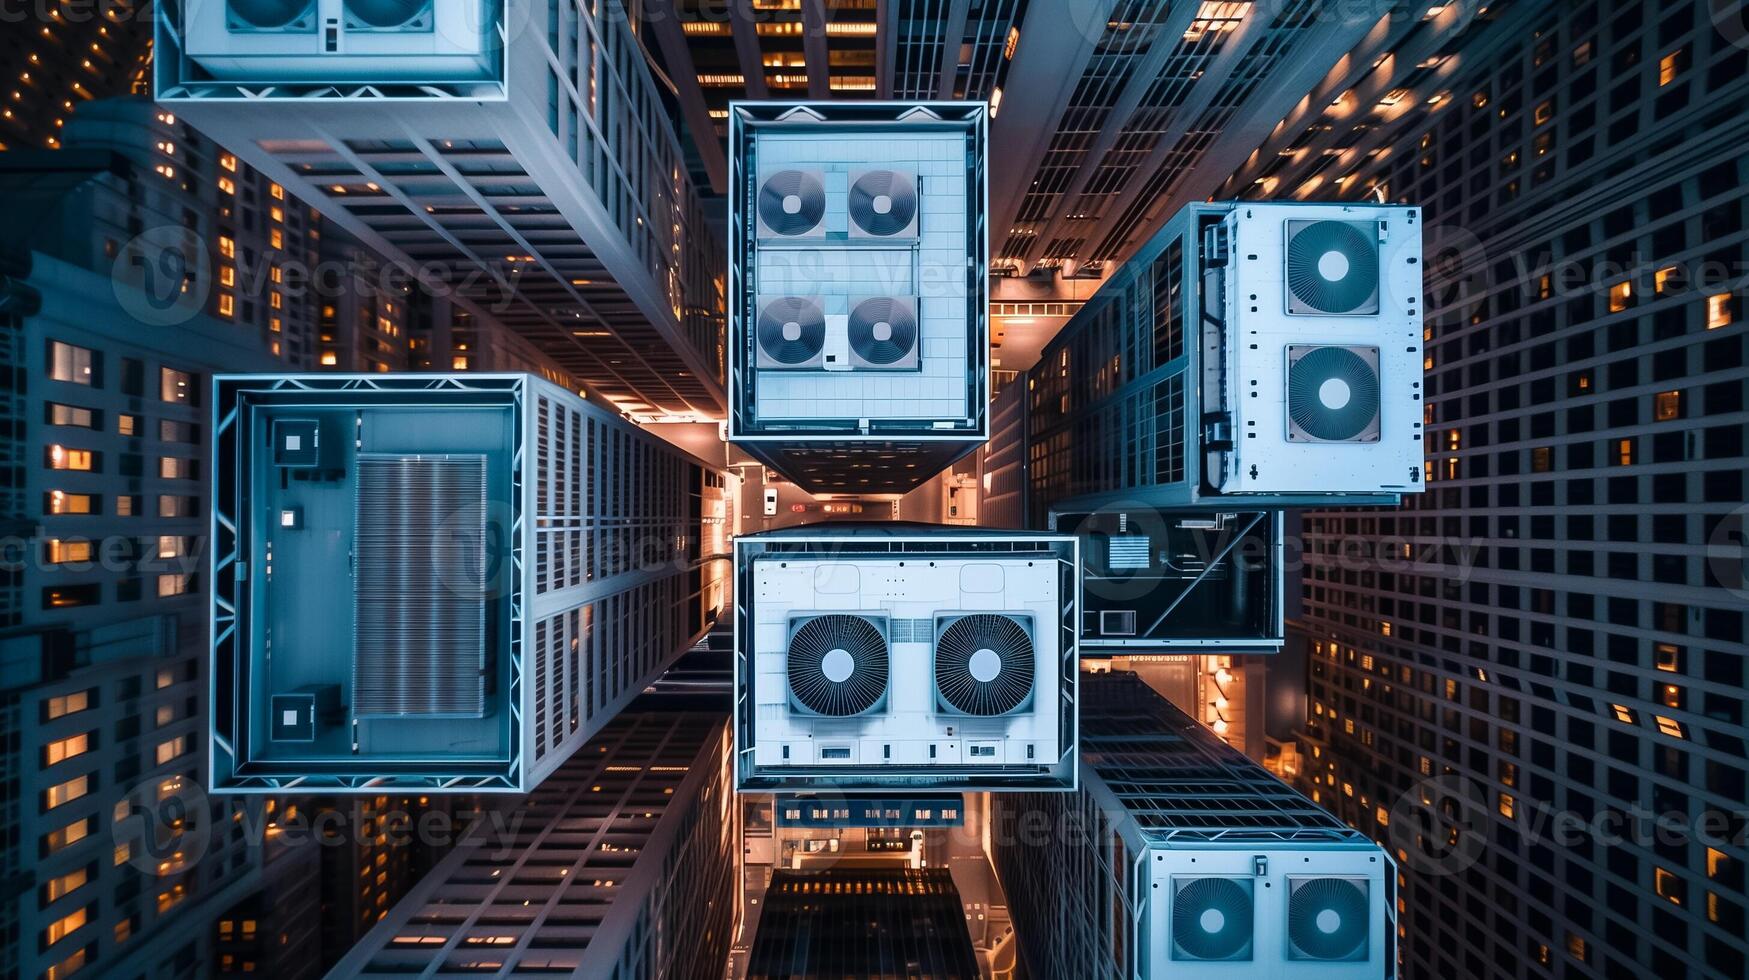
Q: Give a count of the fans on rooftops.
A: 12